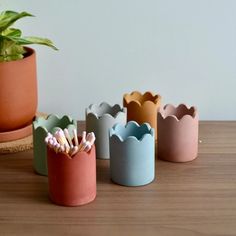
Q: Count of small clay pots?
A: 6